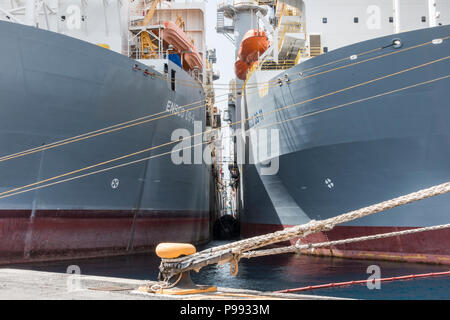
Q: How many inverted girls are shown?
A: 0